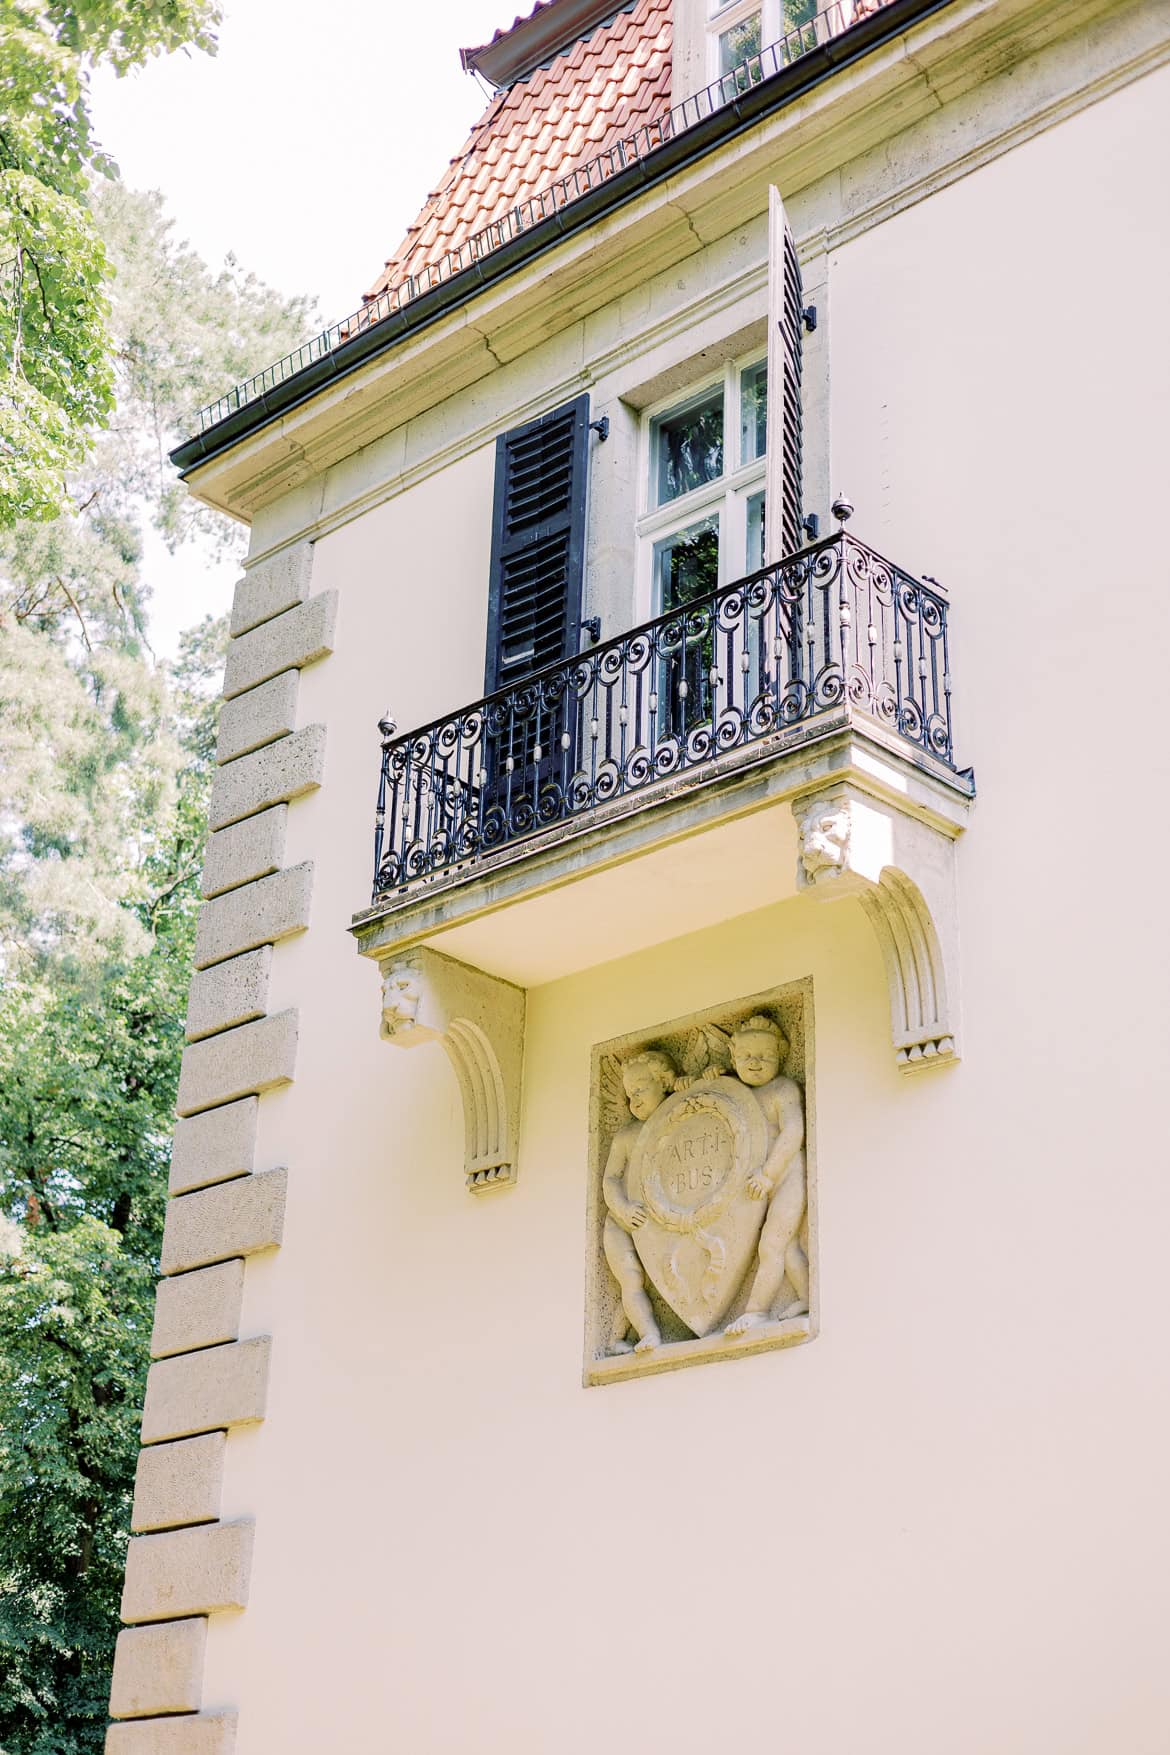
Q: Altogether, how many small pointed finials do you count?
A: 2